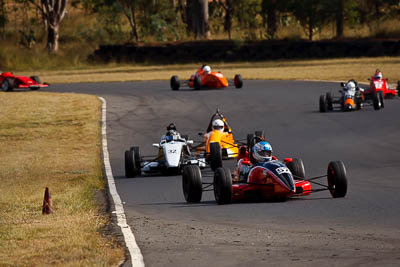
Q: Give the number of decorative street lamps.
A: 0